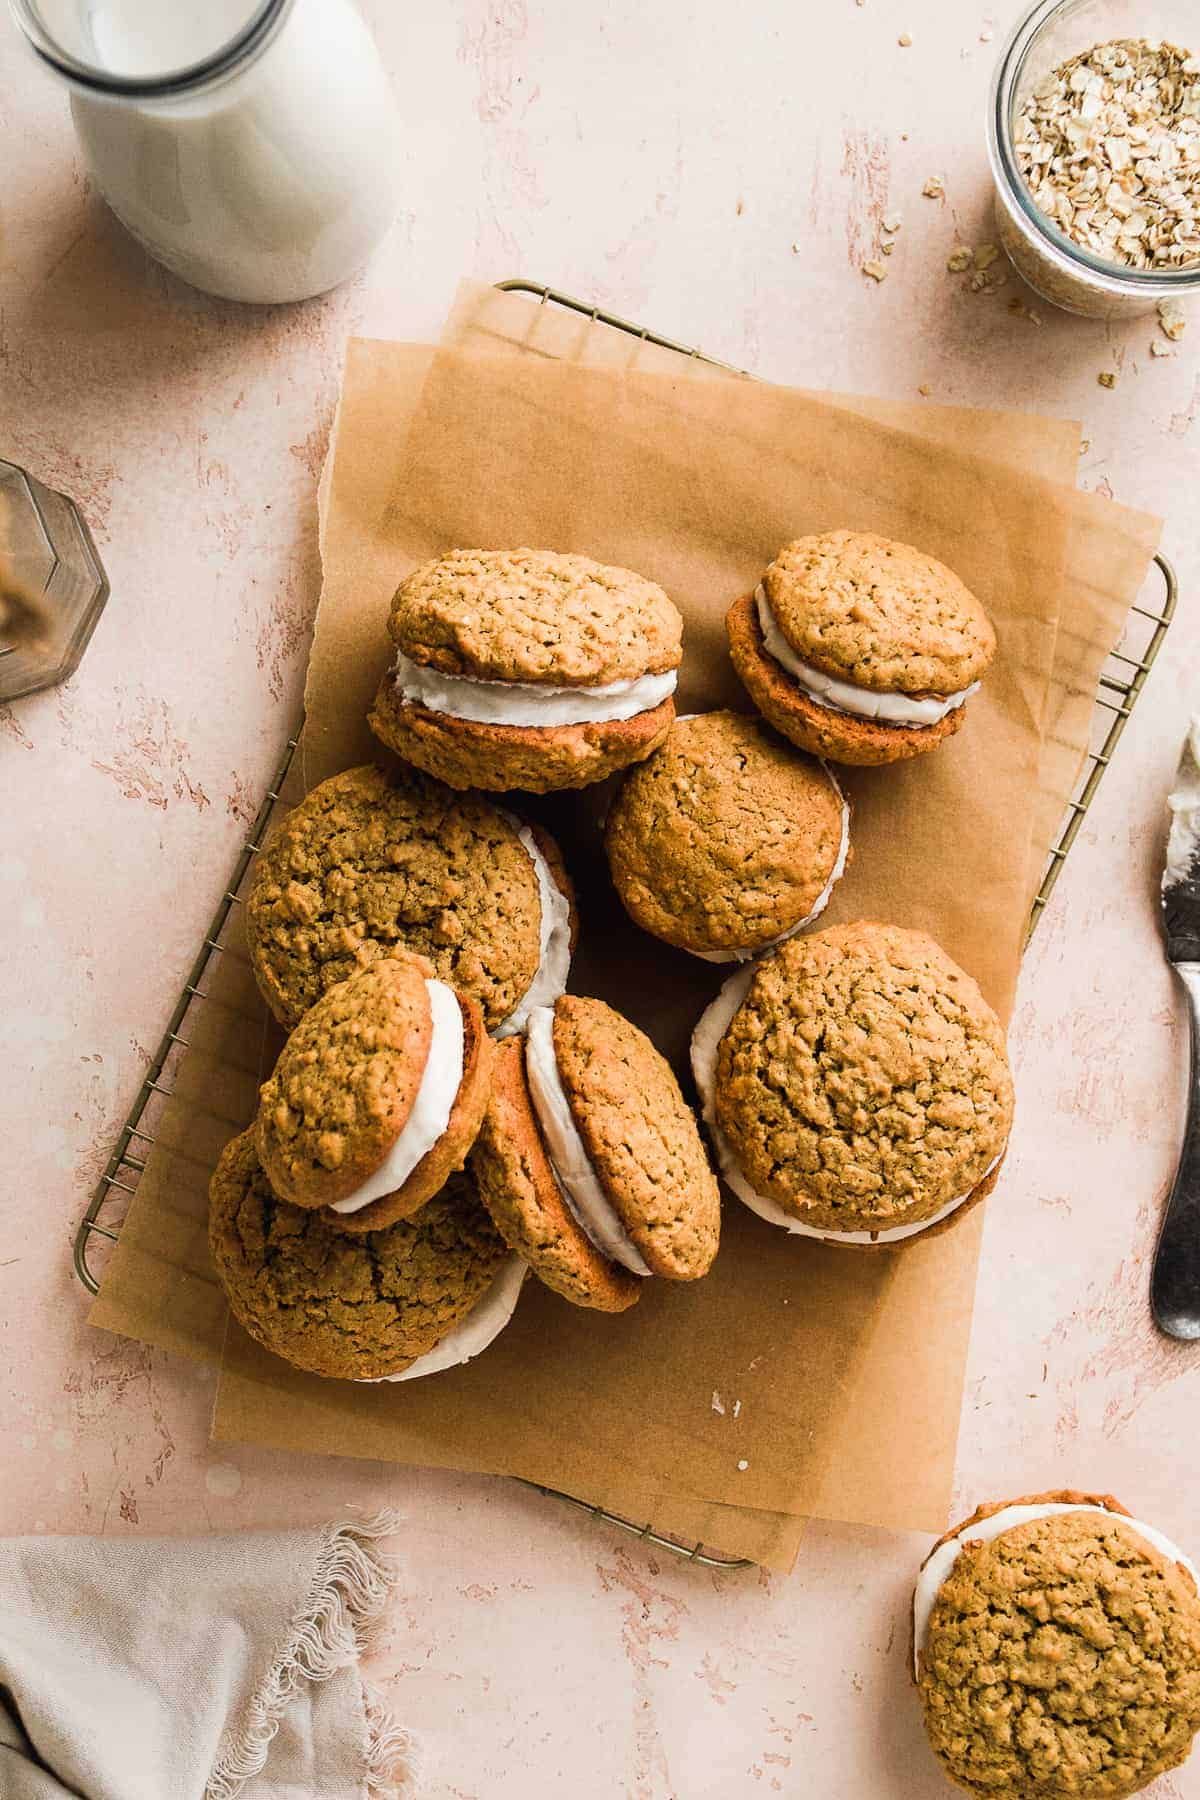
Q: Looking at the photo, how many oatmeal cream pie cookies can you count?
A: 9